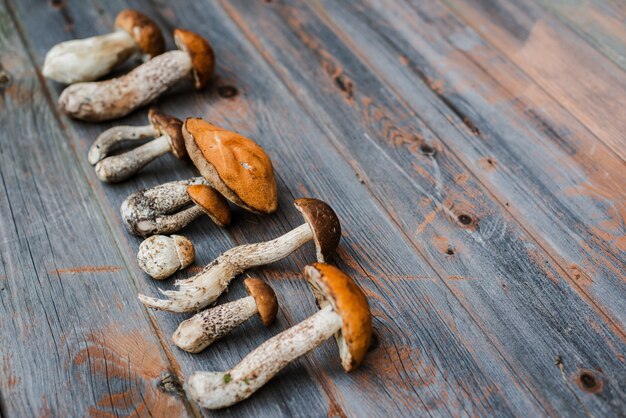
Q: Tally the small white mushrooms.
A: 1